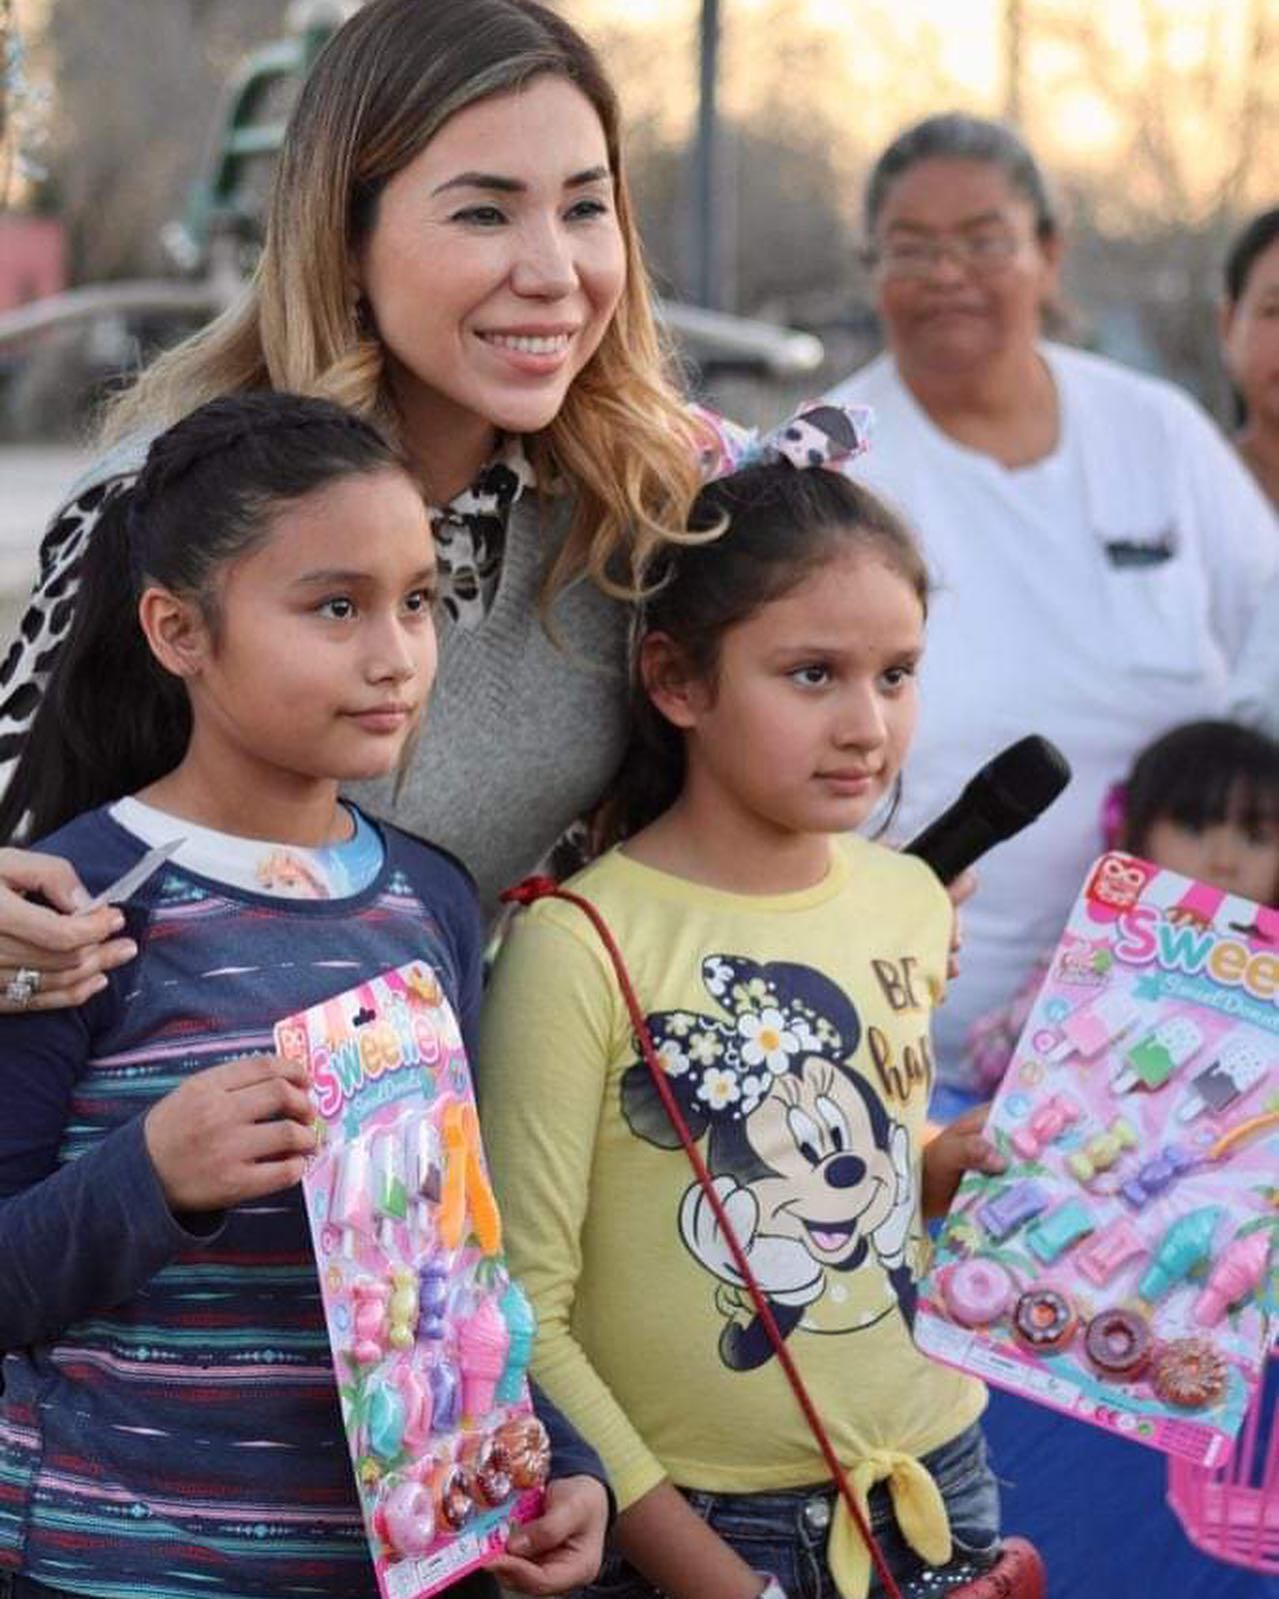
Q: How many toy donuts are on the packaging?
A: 8